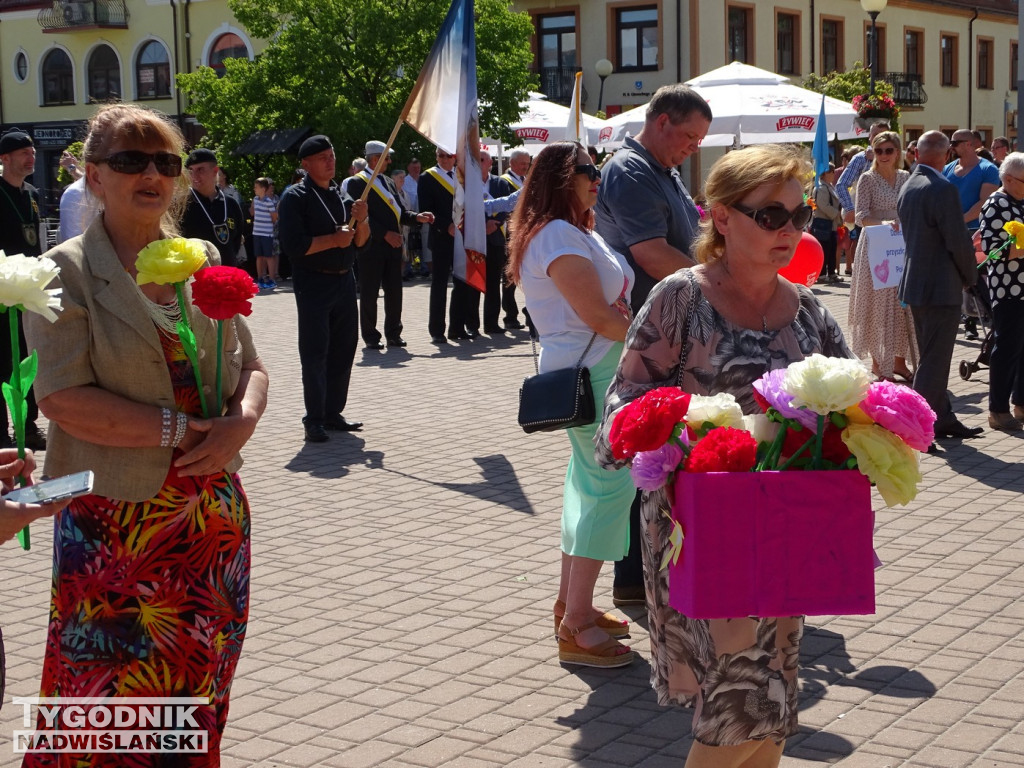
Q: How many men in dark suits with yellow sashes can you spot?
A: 4